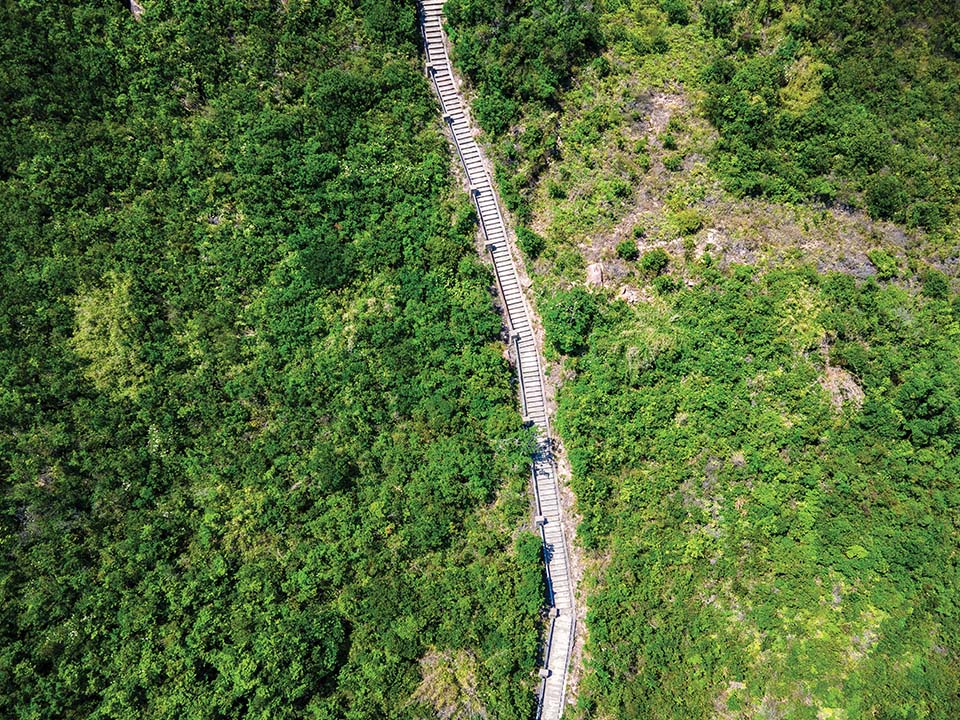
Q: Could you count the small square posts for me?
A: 9